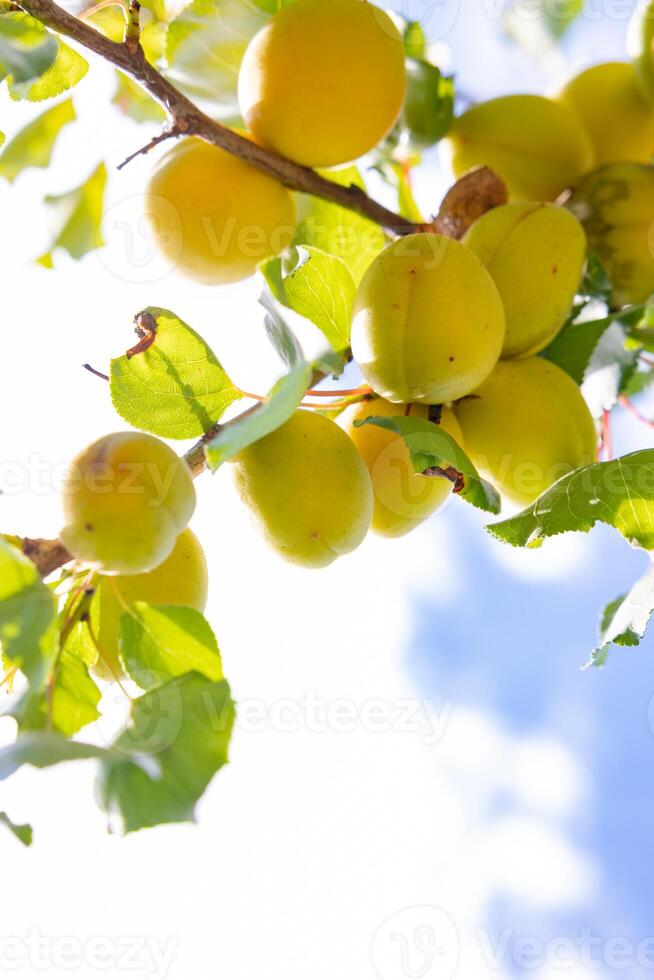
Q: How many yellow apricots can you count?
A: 13